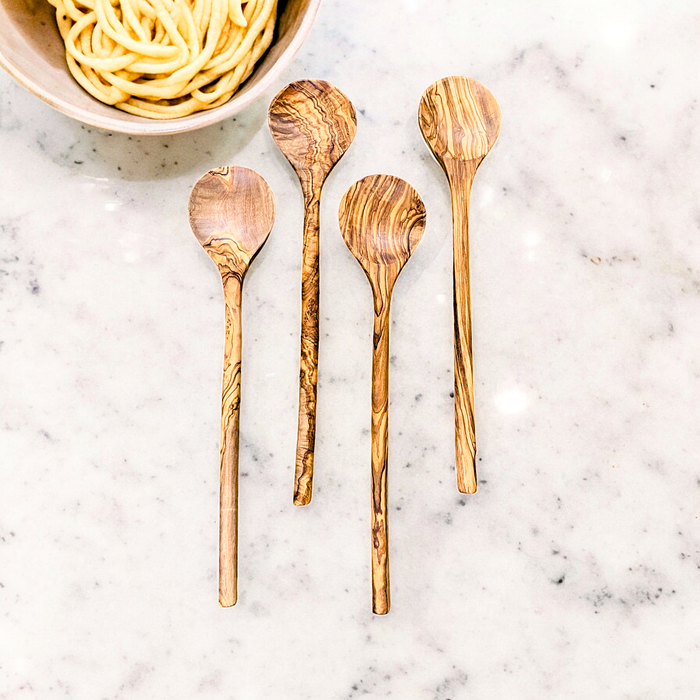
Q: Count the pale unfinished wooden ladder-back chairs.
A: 0